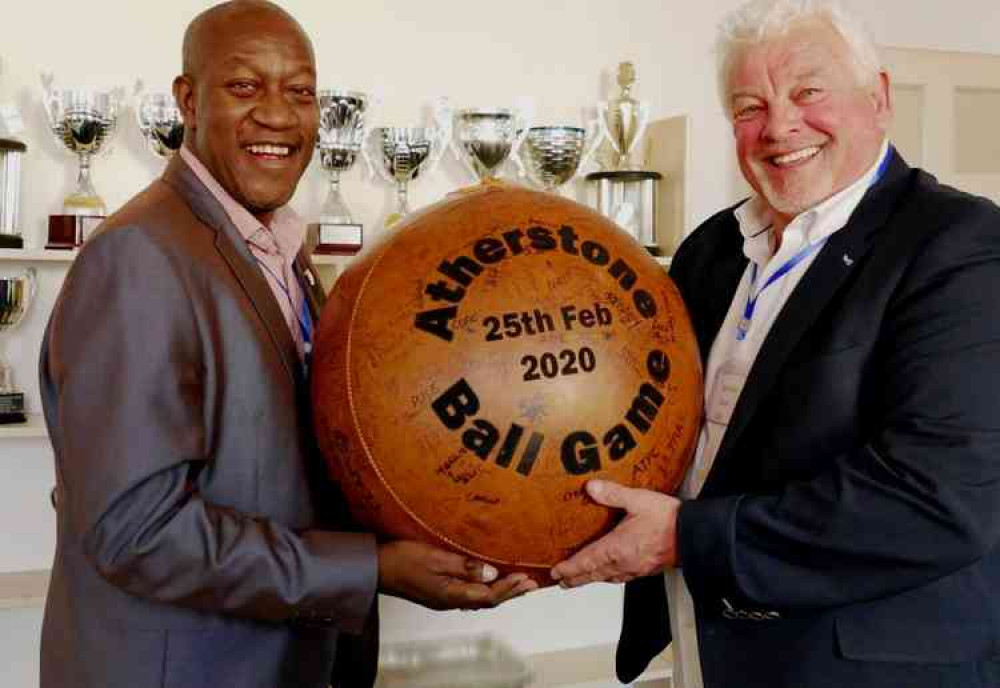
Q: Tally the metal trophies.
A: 9